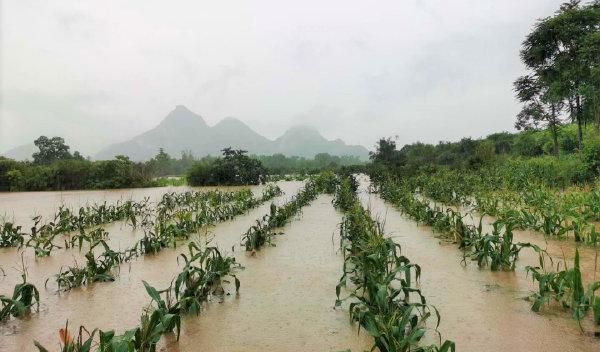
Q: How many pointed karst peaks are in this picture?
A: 3